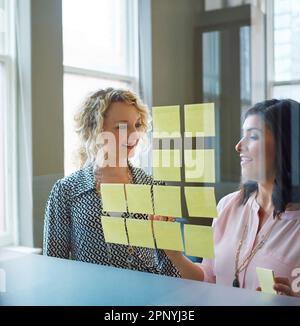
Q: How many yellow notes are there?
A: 13